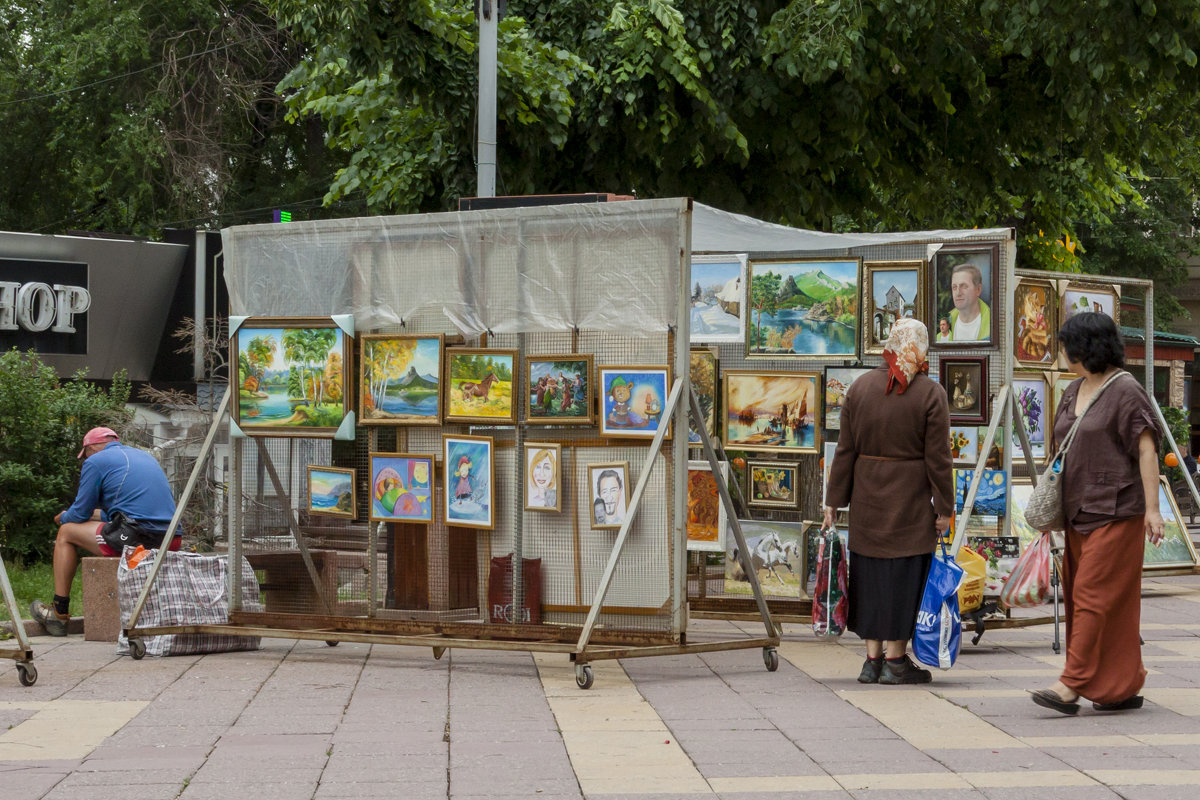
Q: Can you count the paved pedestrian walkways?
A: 1